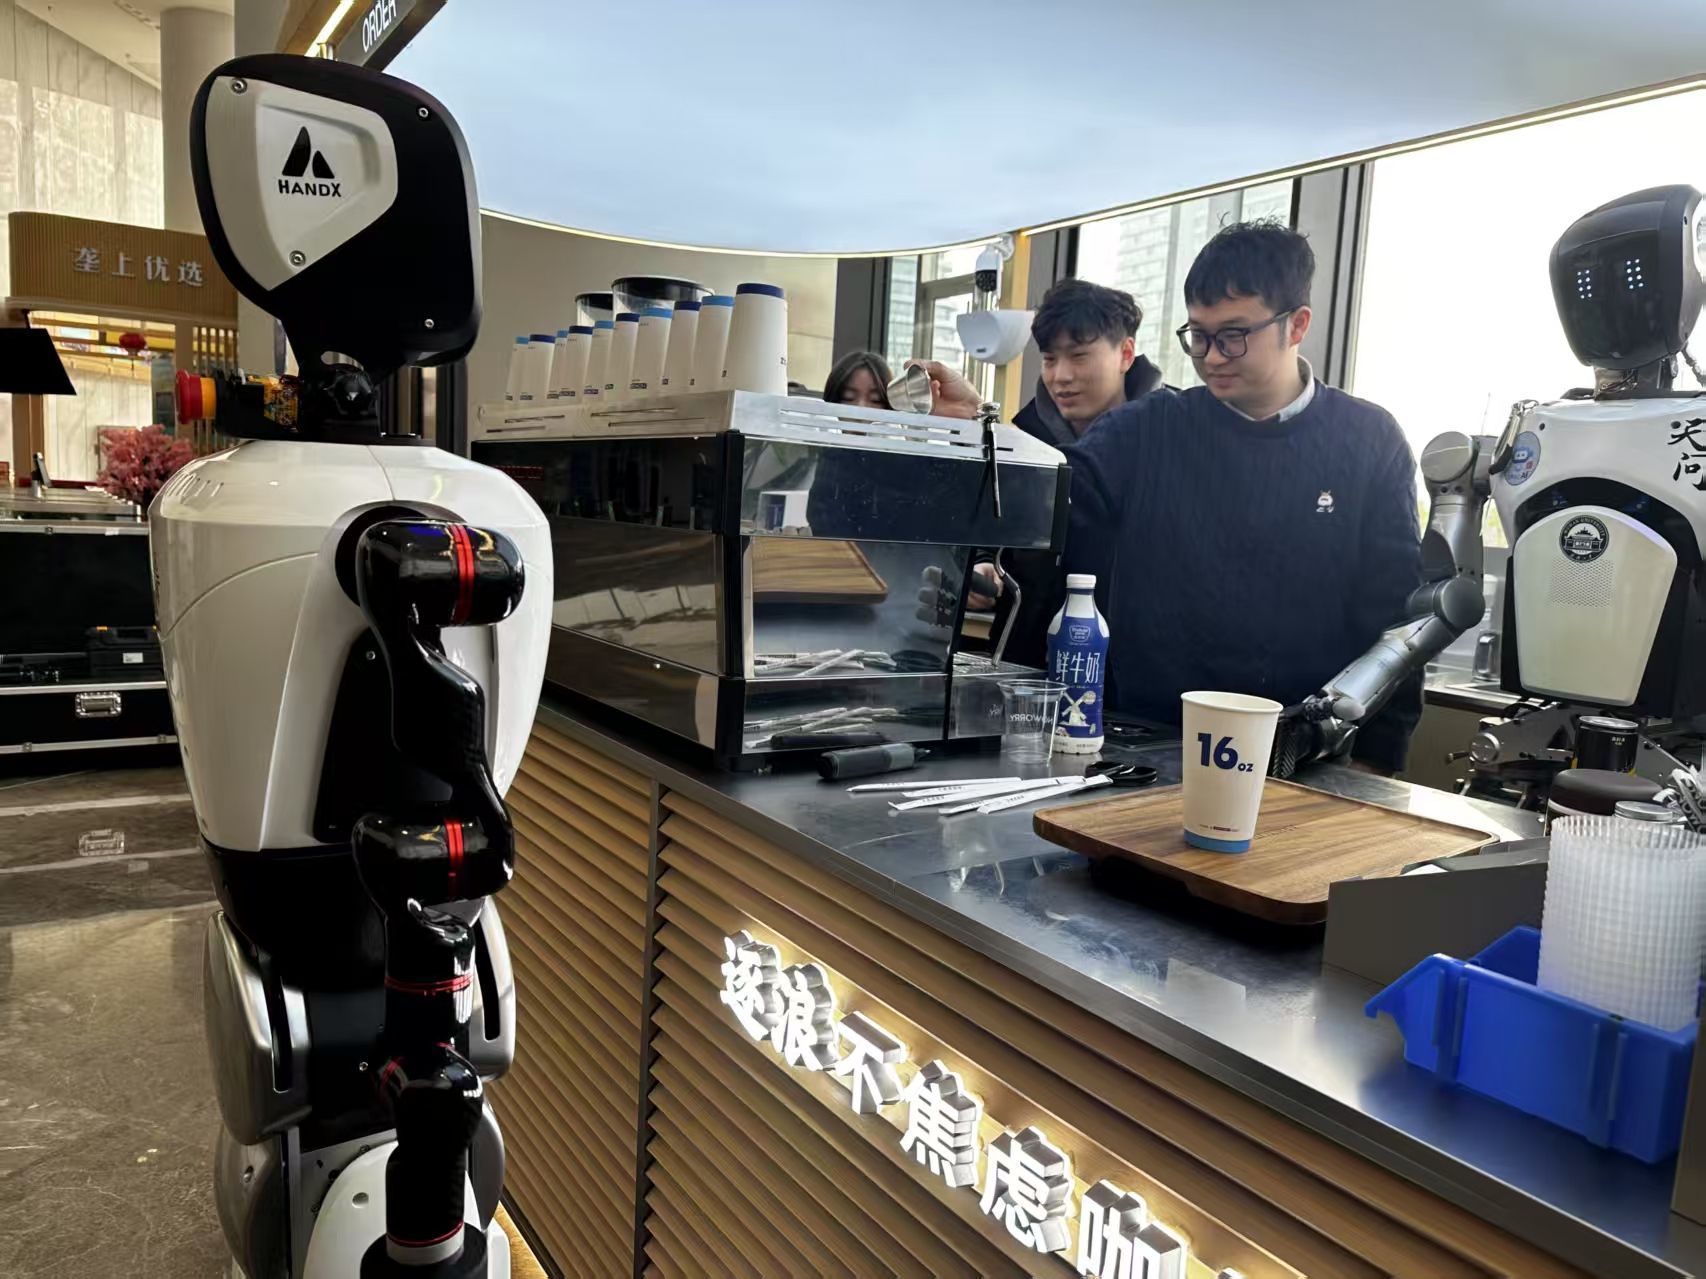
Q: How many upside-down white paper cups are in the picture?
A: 10